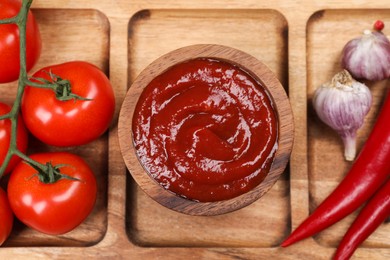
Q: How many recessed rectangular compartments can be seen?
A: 3